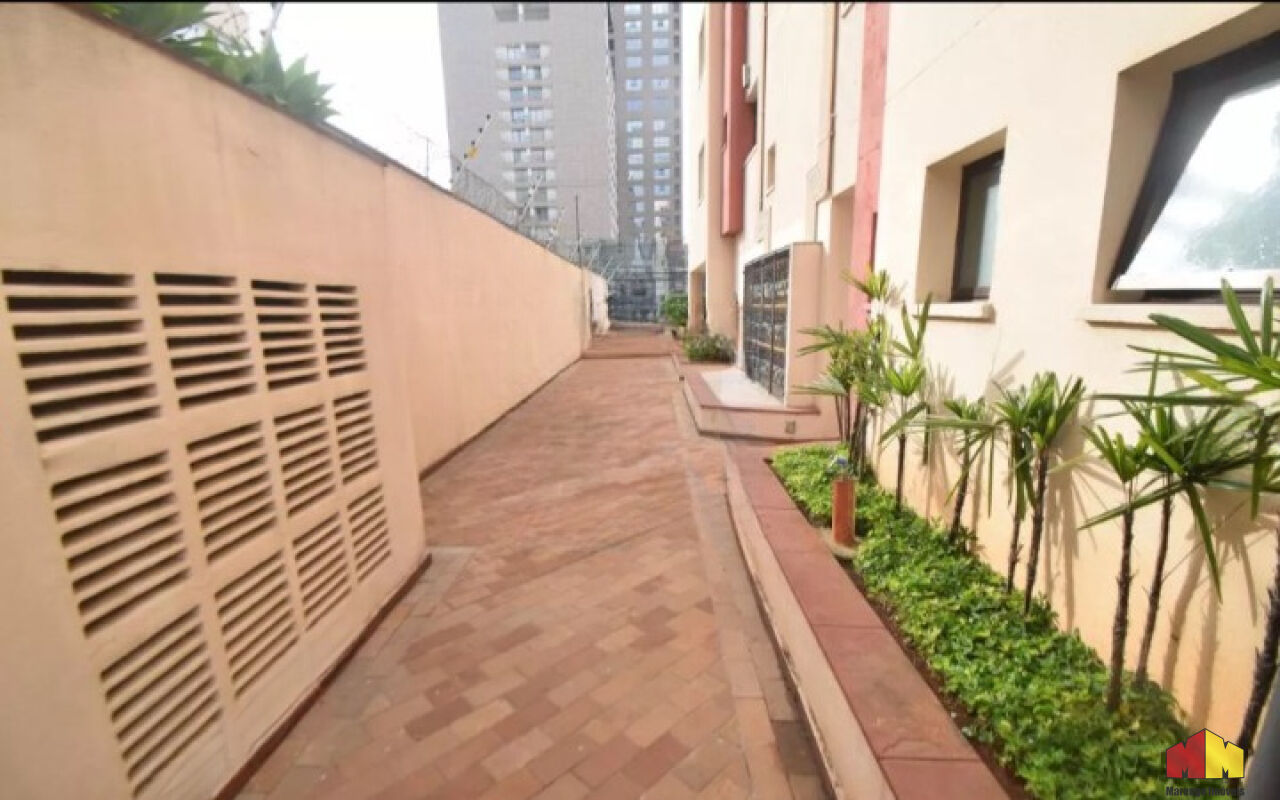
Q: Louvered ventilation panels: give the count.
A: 12